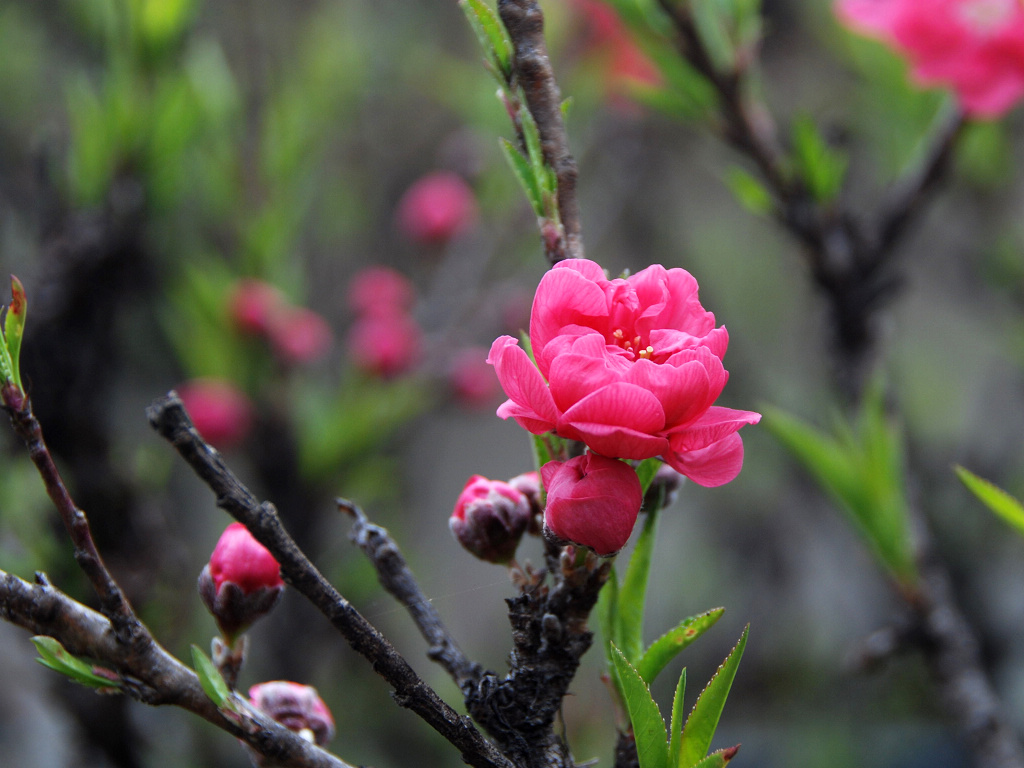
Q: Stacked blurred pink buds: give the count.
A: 2